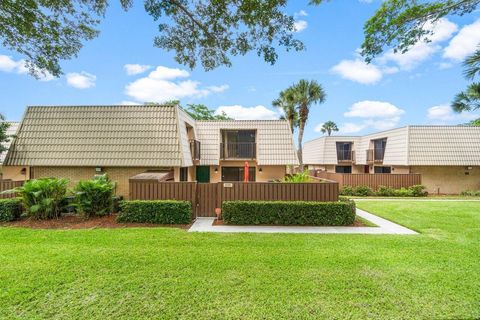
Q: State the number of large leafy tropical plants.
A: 2